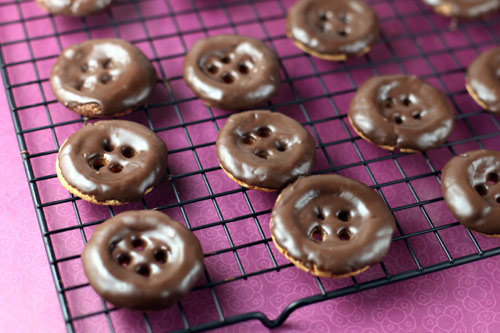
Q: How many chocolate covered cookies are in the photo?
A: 12